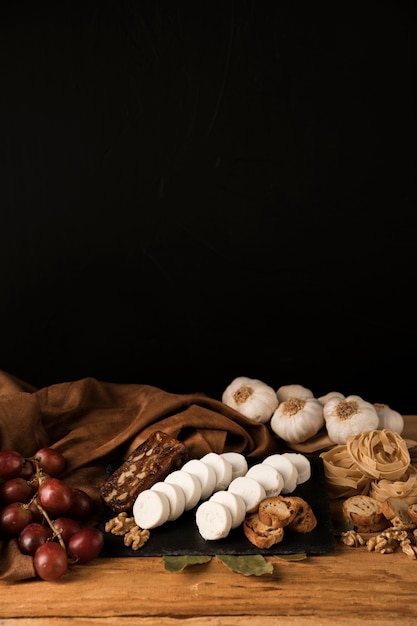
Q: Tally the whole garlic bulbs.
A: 6